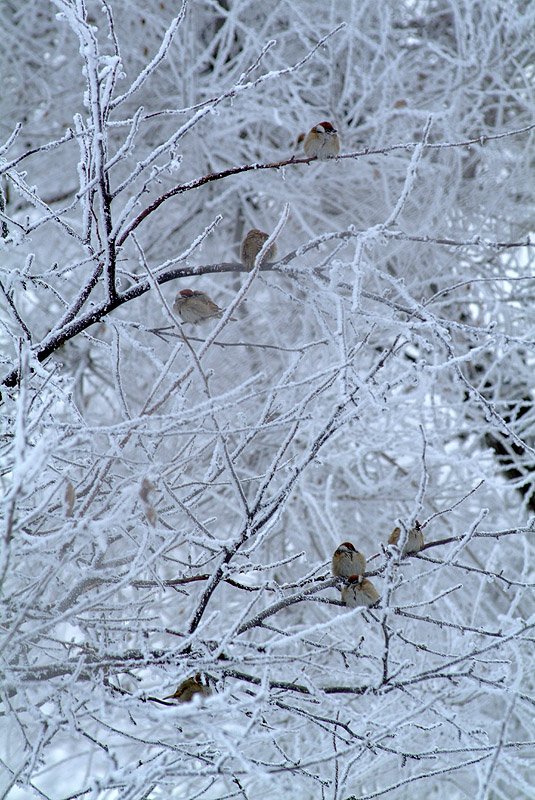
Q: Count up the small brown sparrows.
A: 7